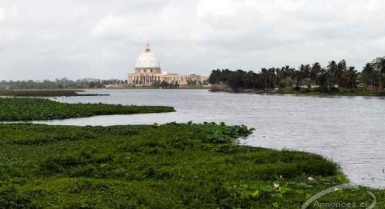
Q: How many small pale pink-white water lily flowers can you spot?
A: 3